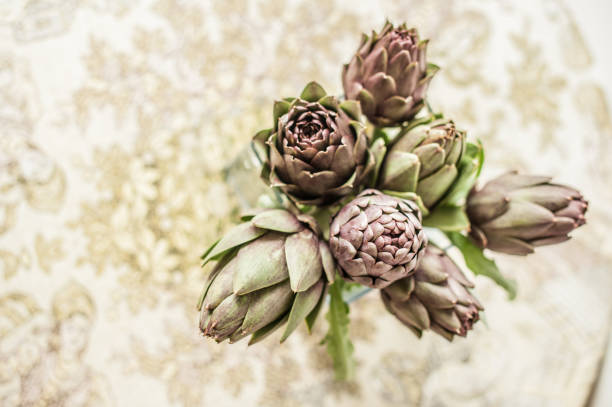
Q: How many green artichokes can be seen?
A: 2